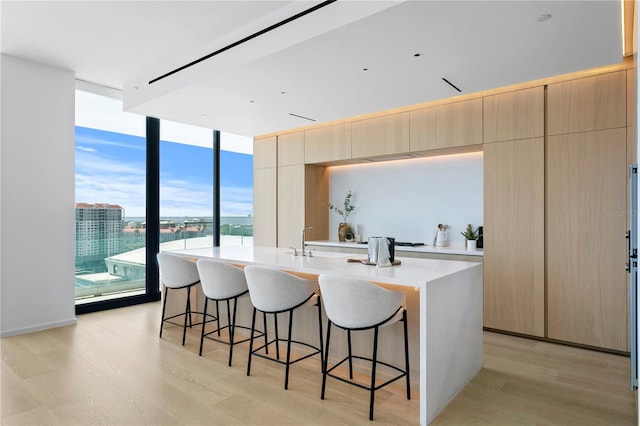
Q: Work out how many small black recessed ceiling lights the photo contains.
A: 4